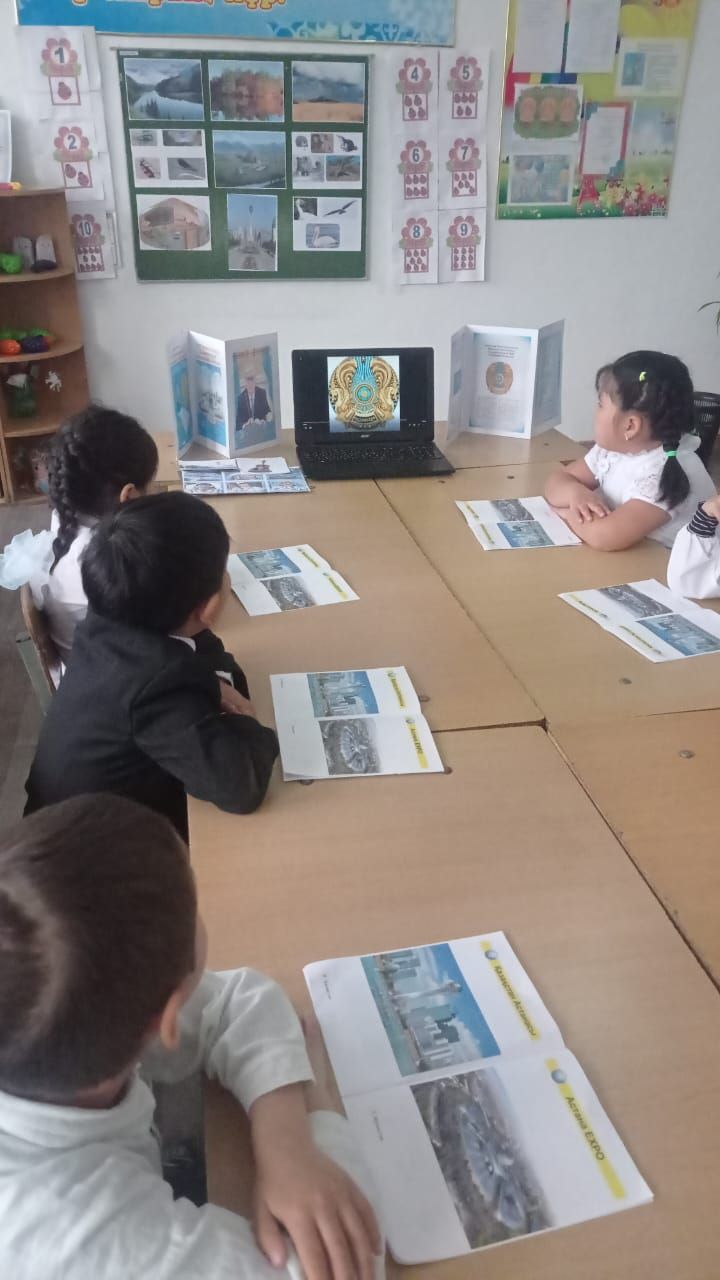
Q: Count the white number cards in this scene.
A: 9